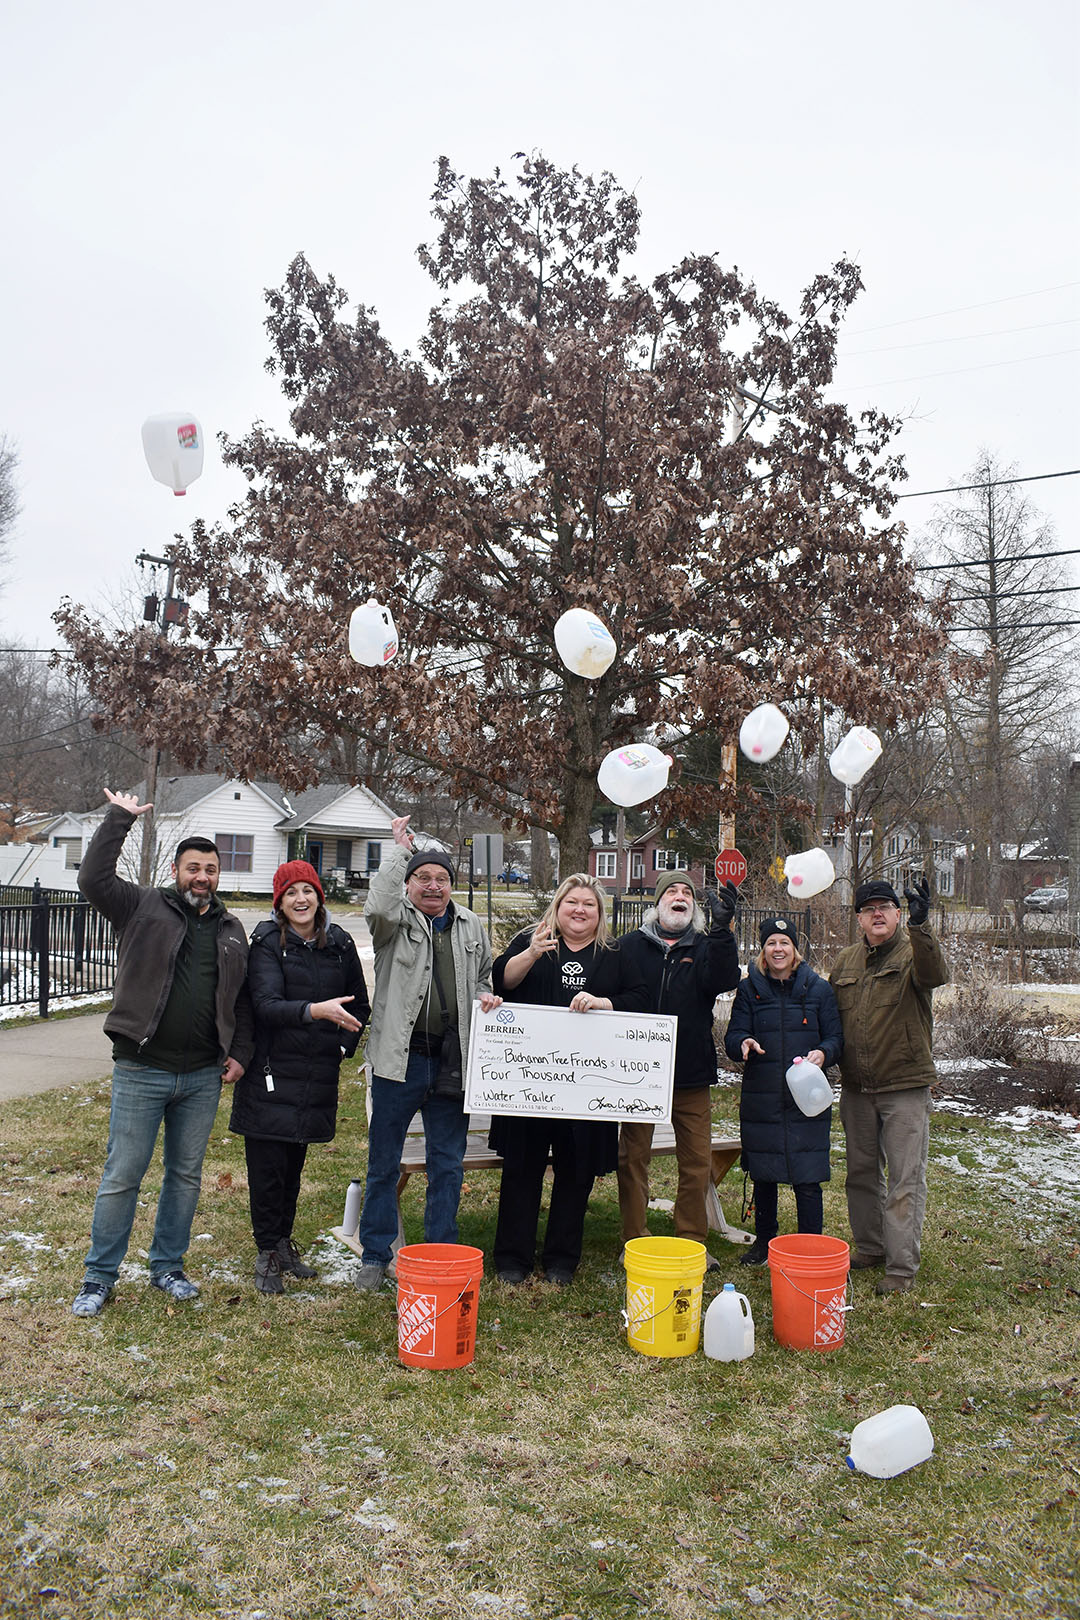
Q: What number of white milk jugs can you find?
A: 10